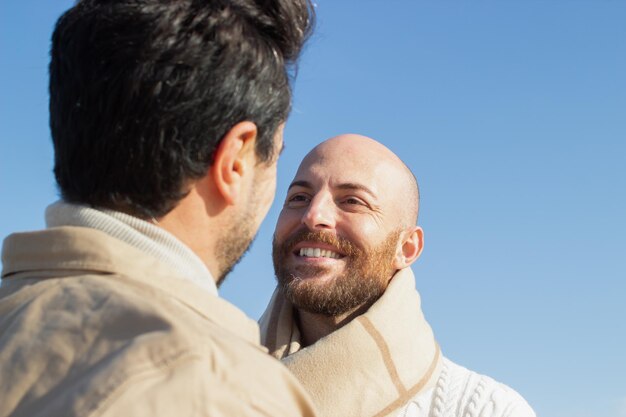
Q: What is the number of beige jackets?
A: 1